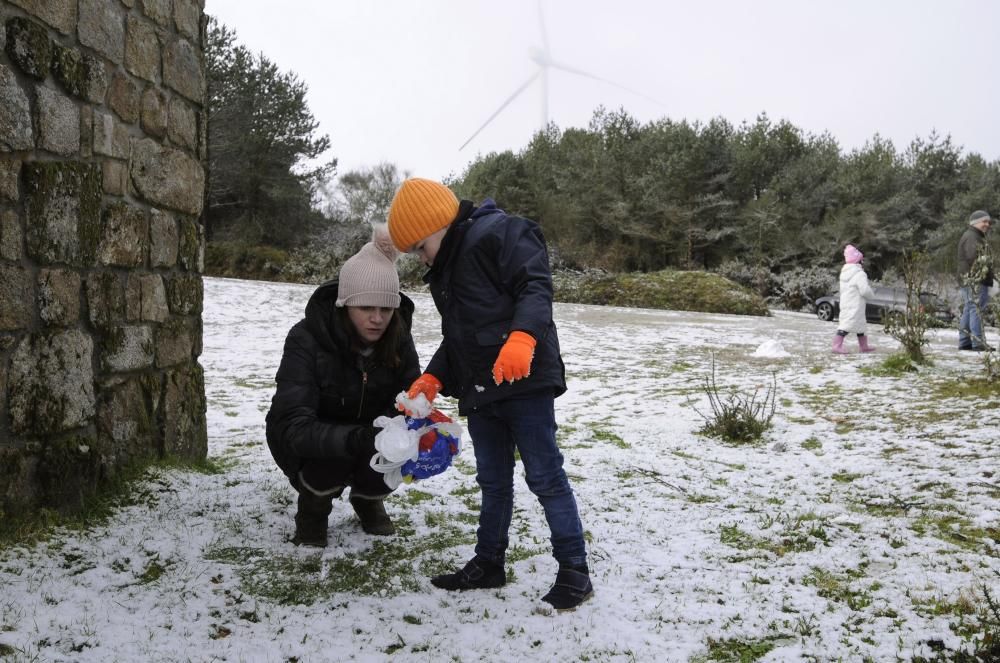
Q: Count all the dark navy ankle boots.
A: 2